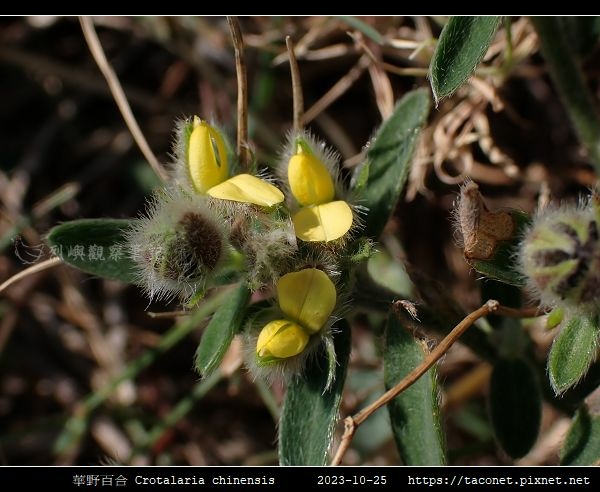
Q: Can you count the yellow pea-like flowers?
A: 3